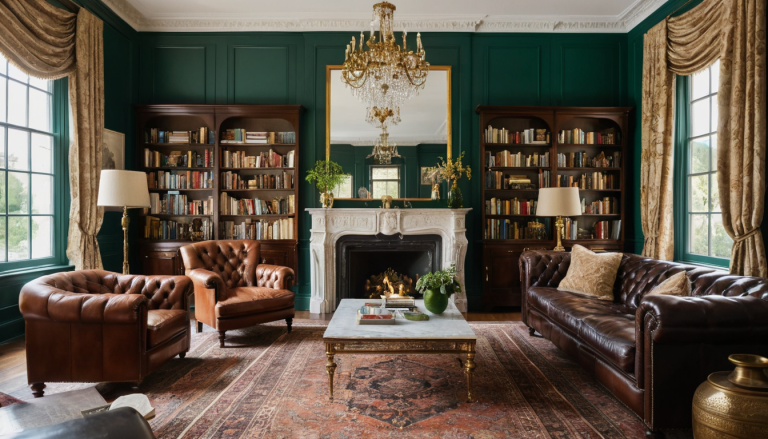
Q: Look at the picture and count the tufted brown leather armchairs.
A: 2